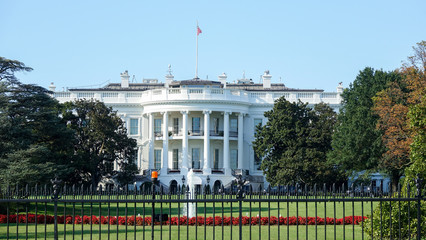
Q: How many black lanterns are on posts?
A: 2